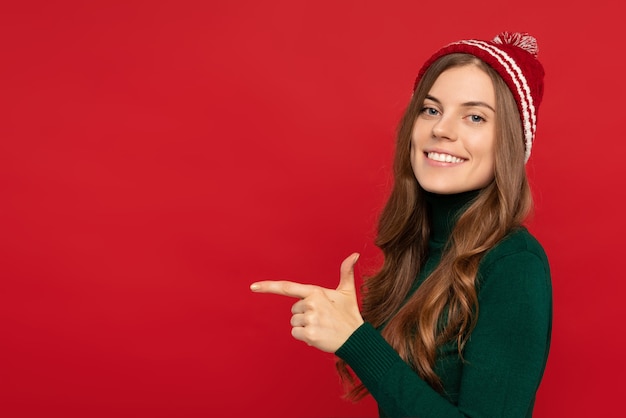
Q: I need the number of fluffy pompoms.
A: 1